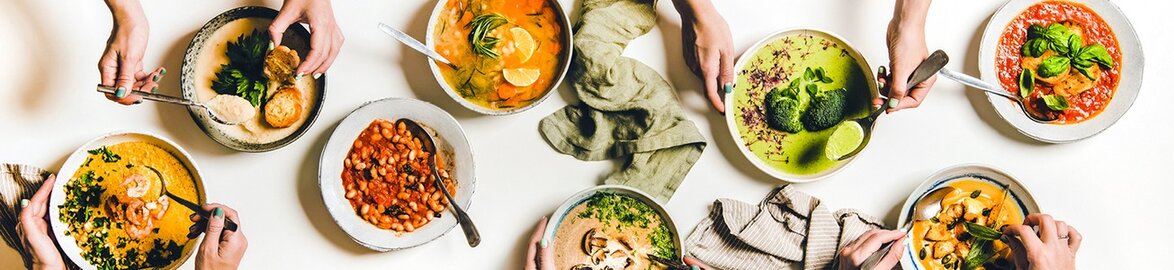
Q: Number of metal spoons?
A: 8